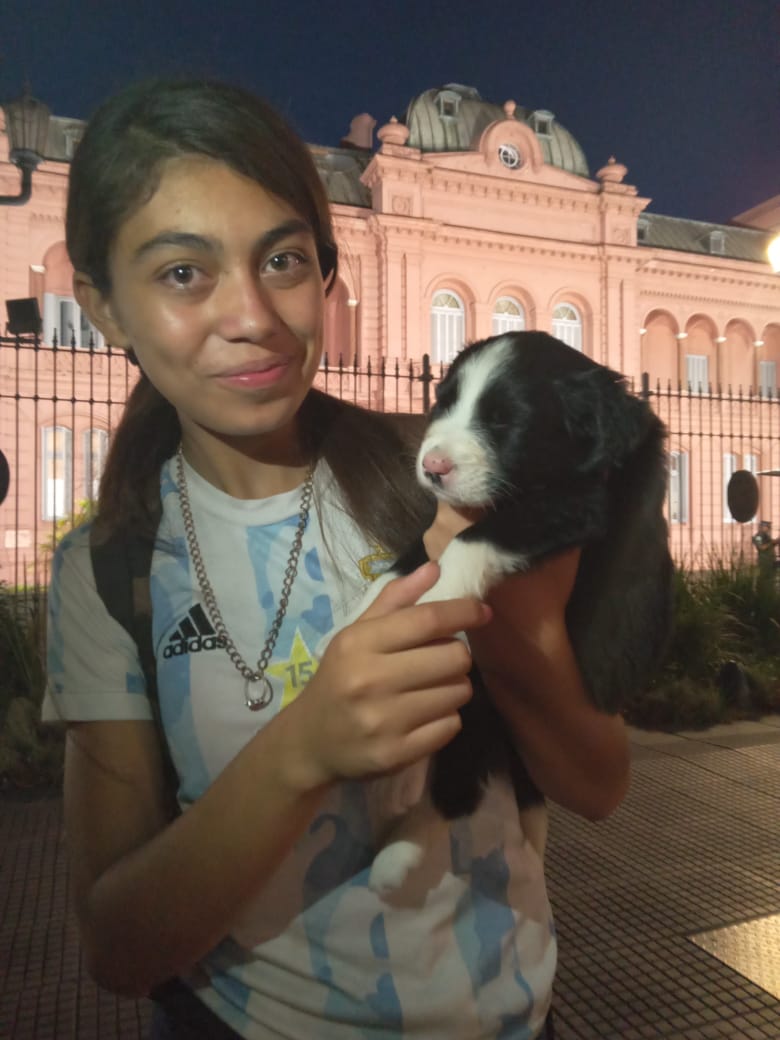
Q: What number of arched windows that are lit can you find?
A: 3